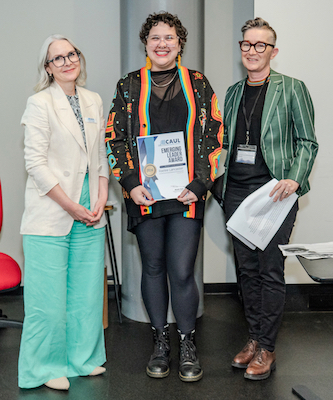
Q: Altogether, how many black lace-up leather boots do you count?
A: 2